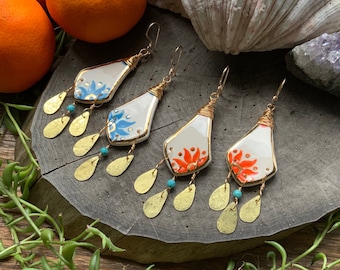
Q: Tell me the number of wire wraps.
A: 4